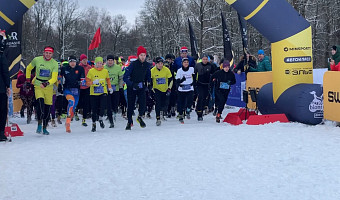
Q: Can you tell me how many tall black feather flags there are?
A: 3